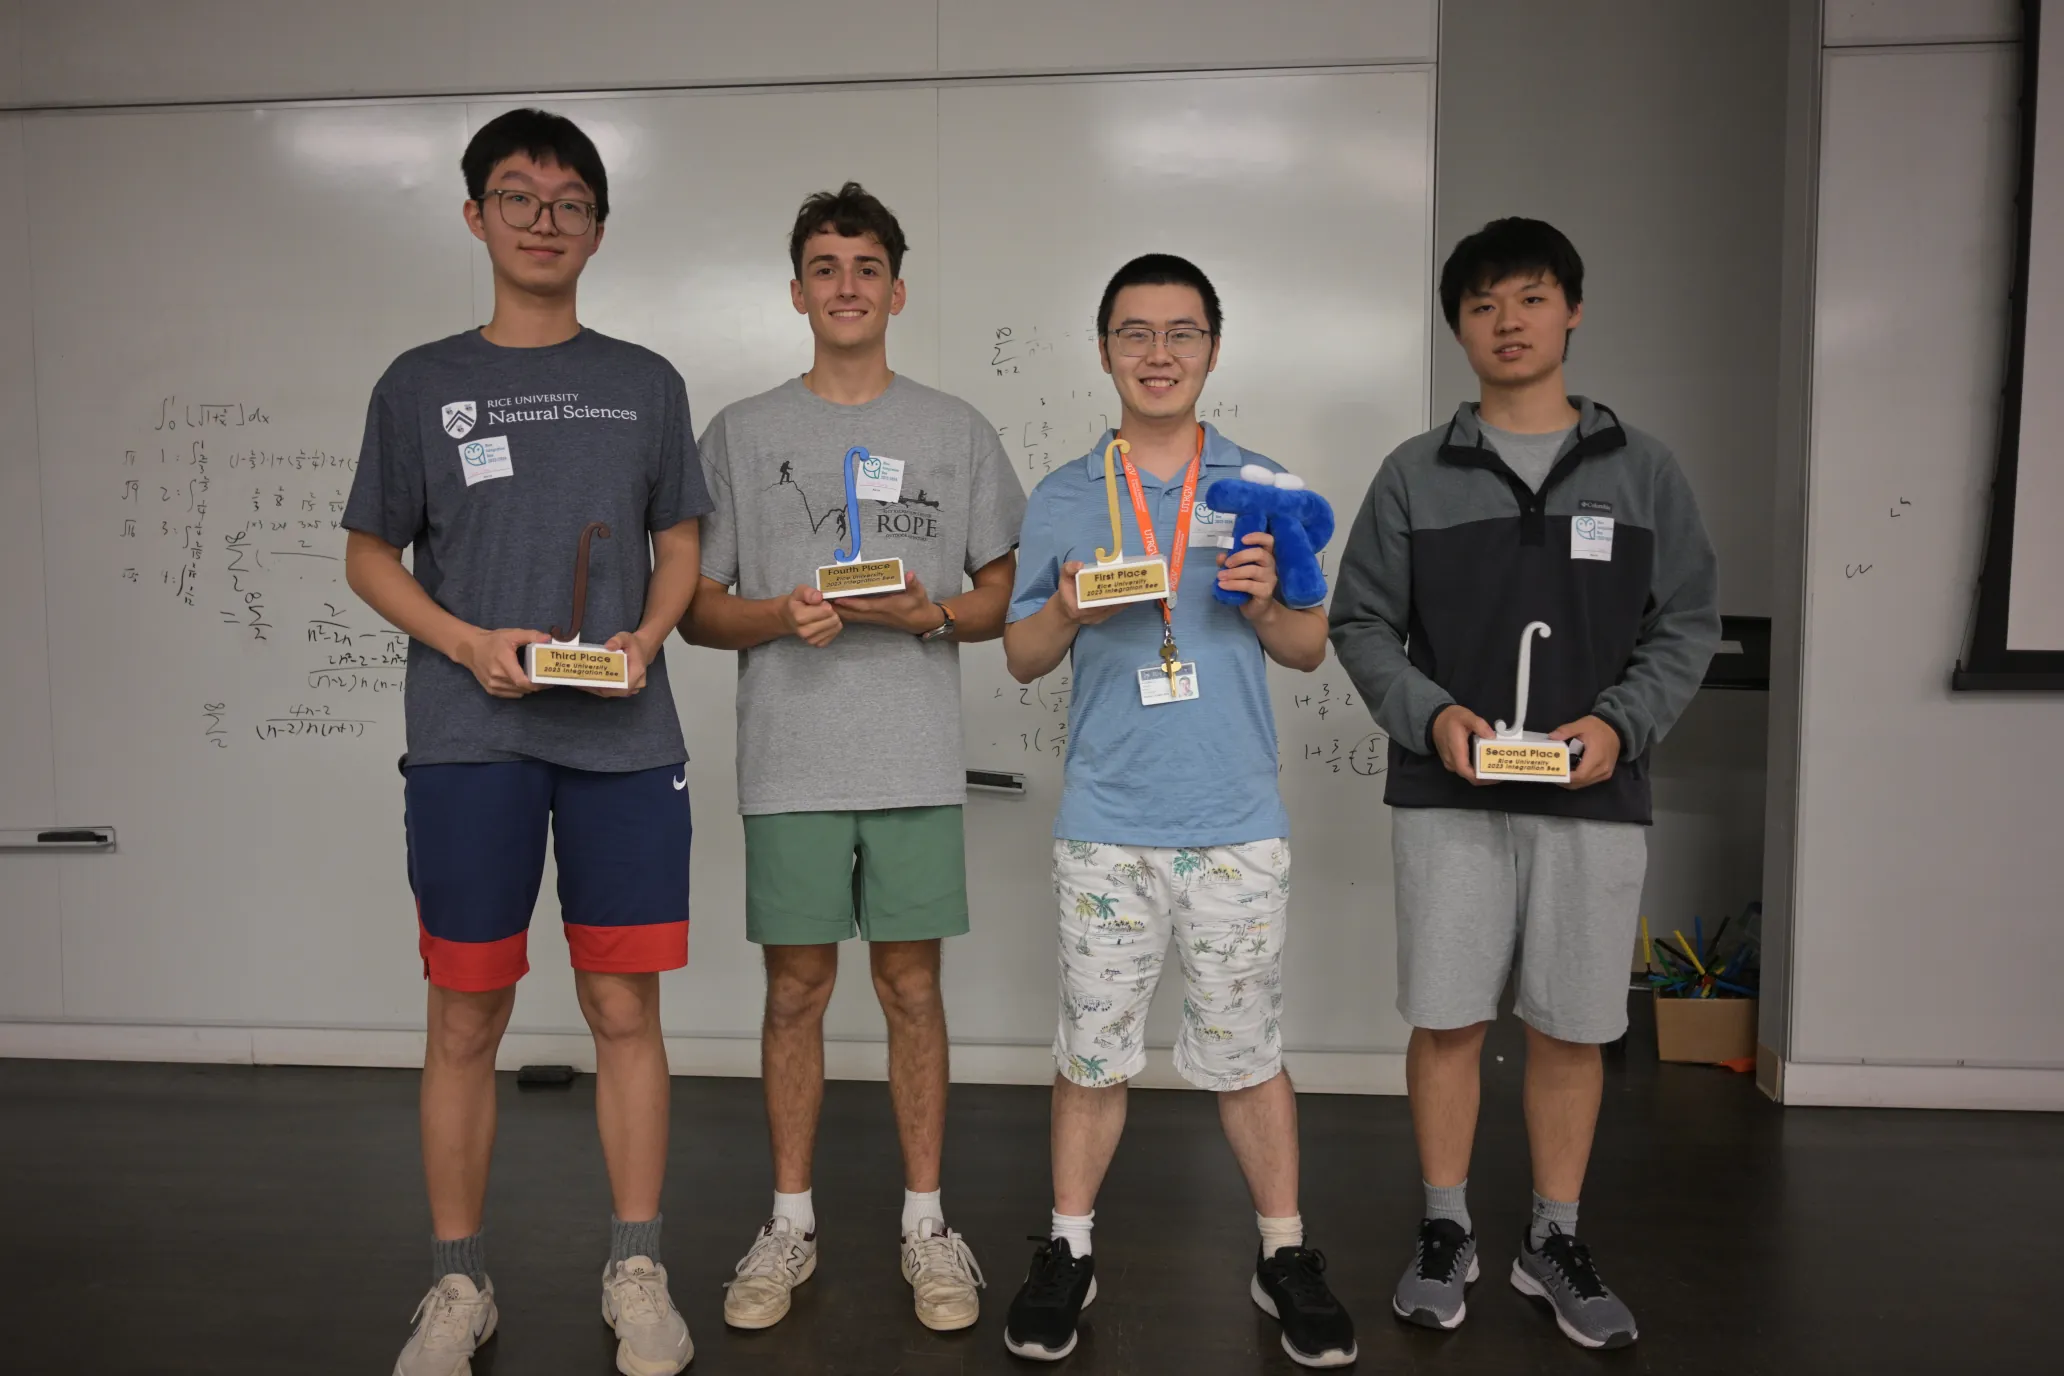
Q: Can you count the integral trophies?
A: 4